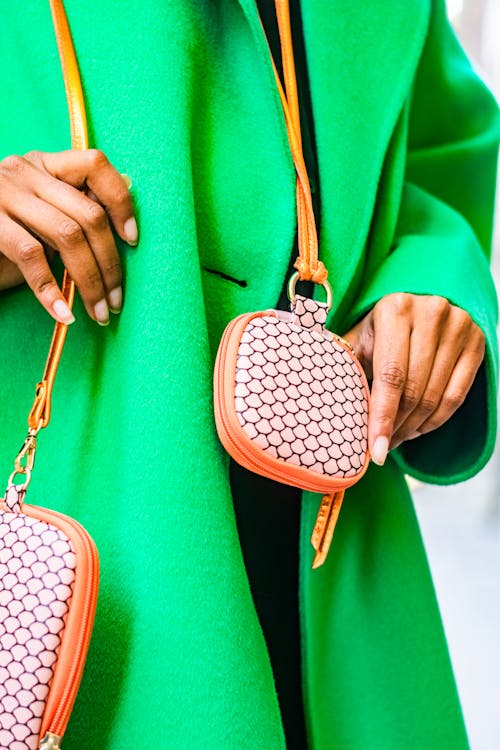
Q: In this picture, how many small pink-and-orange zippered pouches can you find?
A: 2